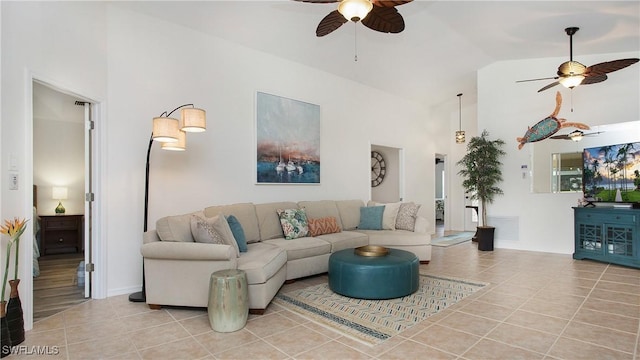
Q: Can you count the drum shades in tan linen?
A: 3